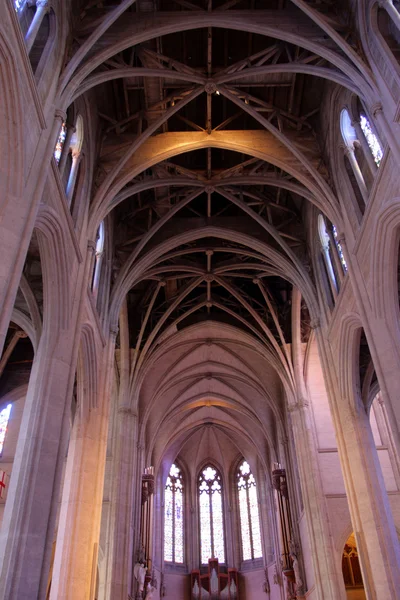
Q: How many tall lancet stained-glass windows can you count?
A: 3